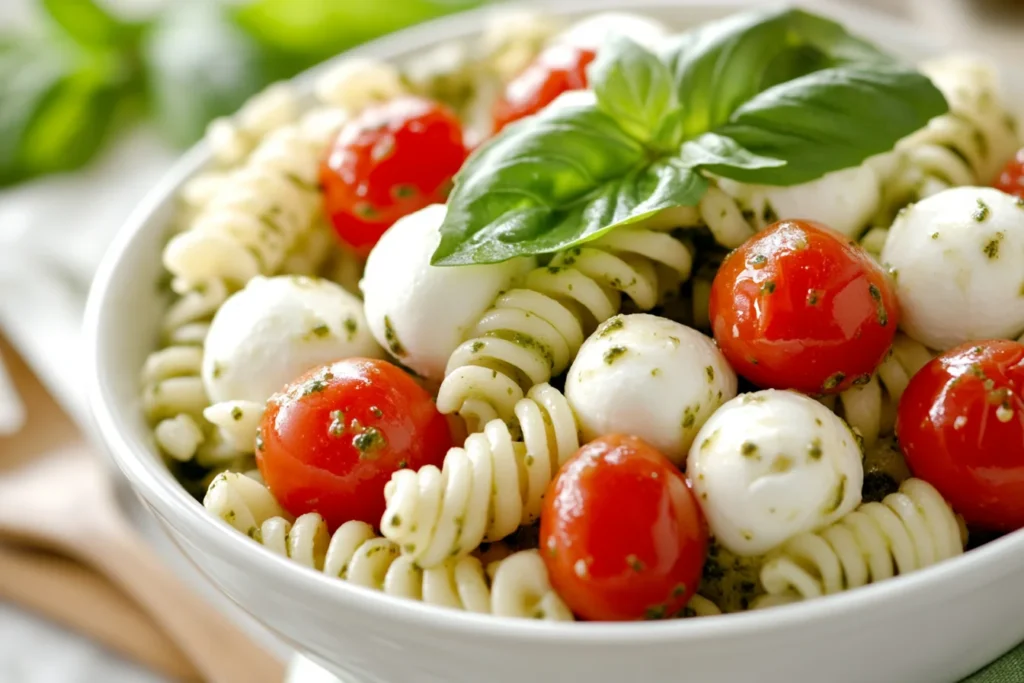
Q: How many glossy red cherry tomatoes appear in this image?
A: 7